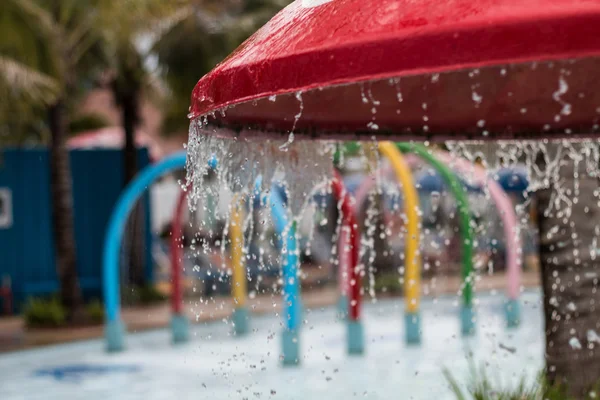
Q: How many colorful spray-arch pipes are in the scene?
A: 5